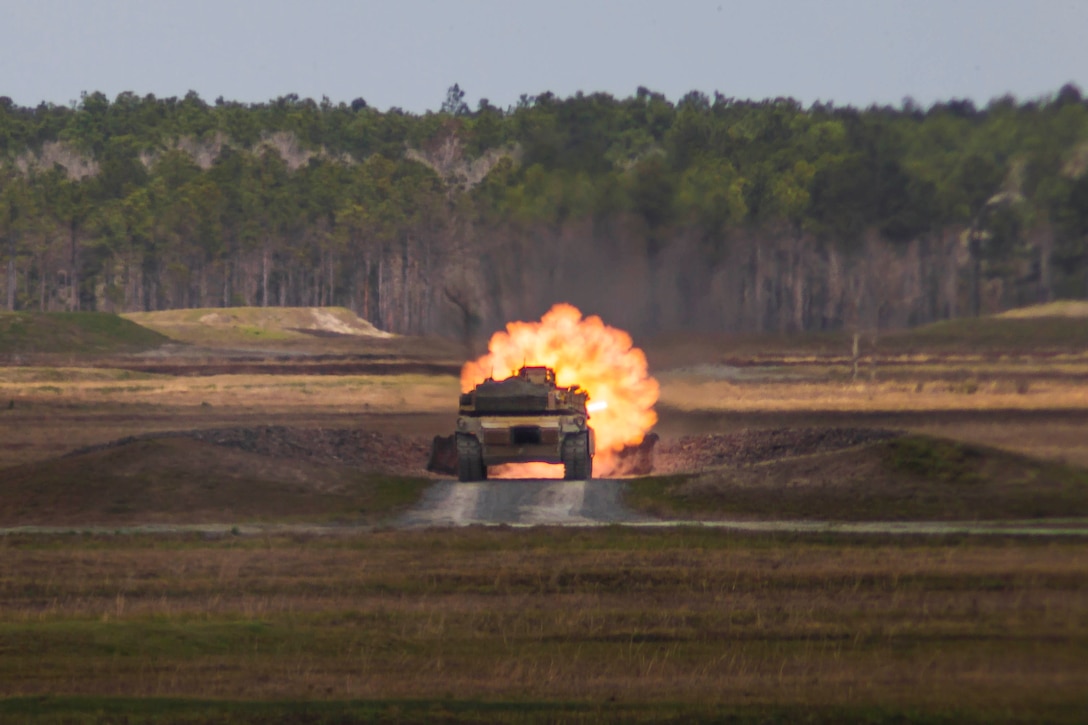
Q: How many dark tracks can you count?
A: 2